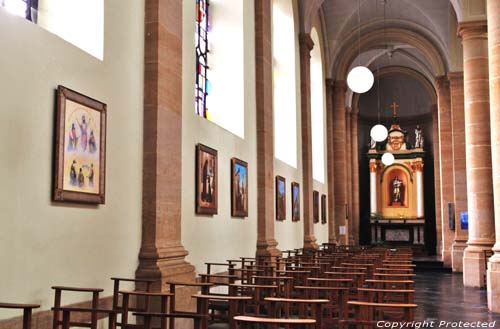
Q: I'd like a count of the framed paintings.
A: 7